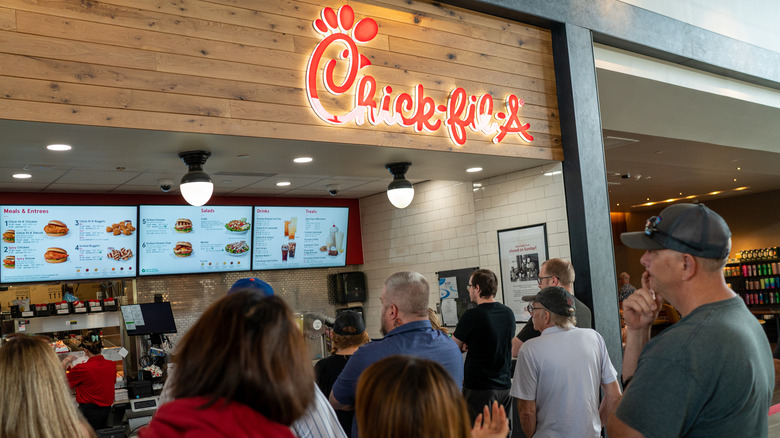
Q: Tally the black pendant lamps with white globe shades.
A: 2